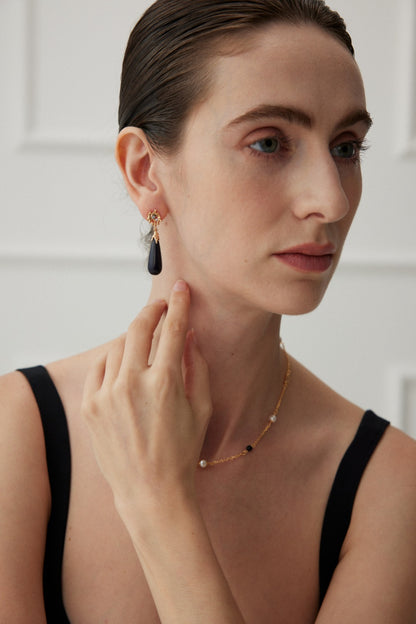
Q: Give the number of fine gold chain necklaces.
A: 1